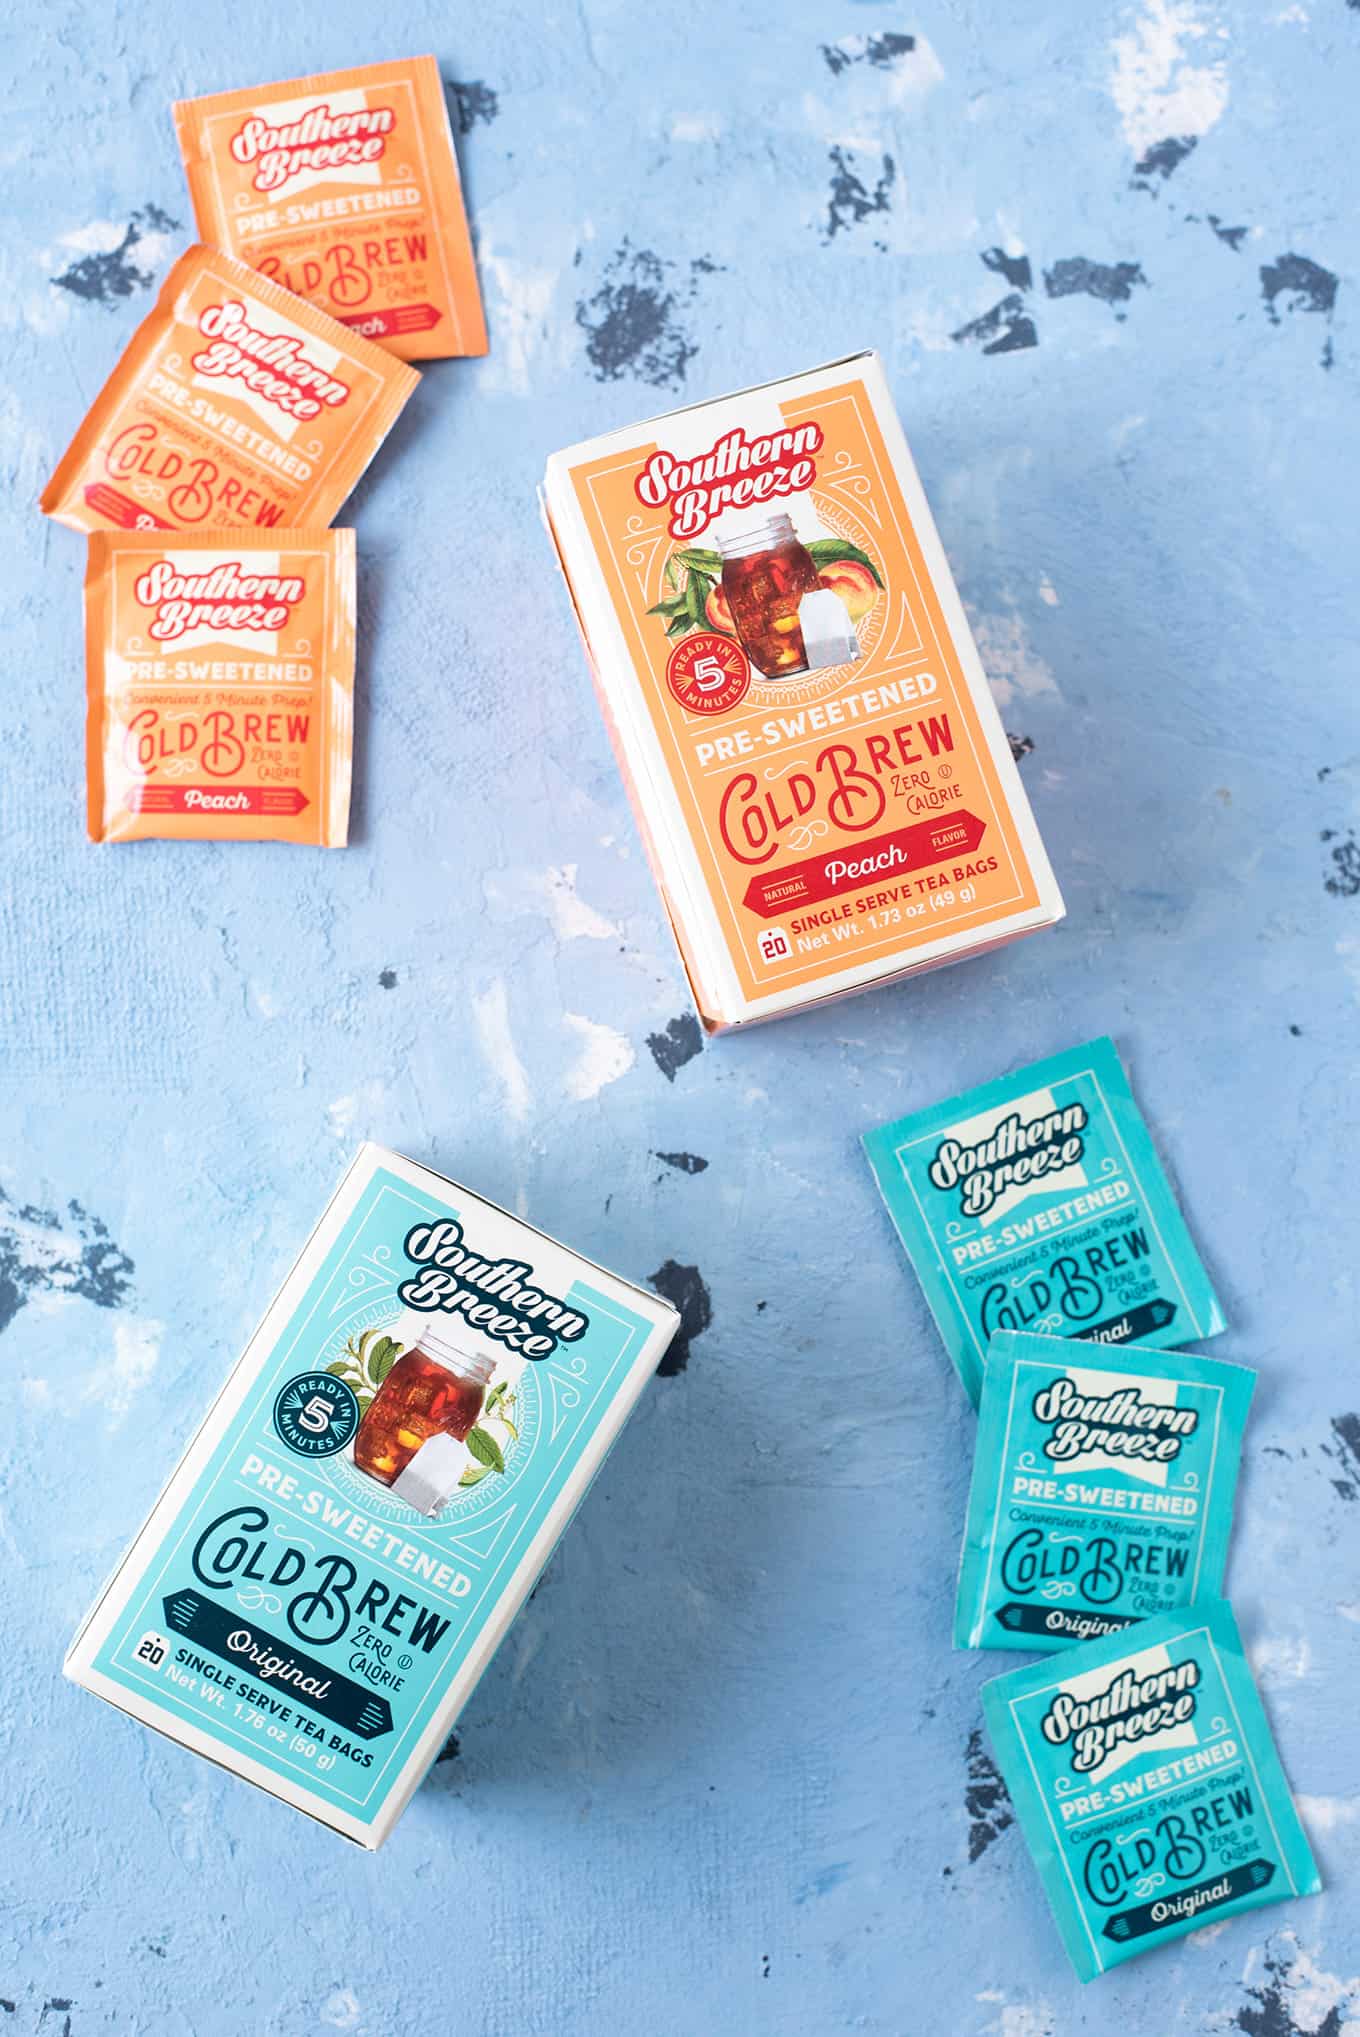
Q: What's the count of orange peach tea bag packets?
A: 3